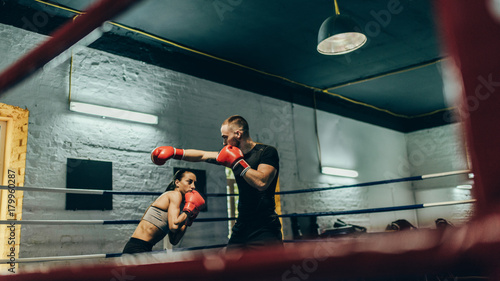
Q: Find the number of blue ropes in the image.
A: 3